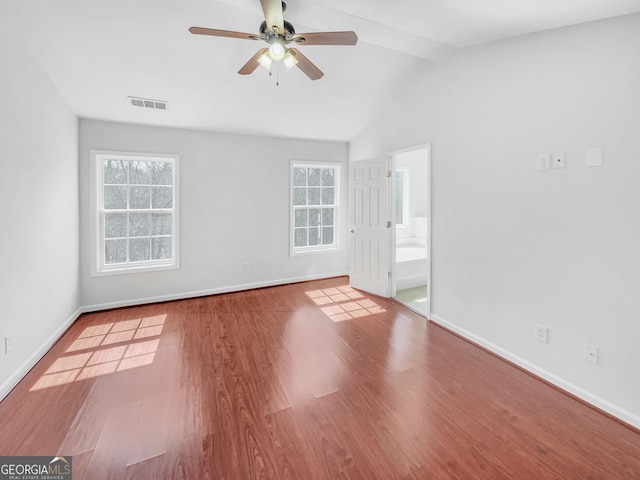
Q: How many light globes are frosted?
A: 3